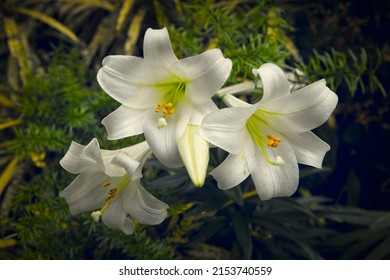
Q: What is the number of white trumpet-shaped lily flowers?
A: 3